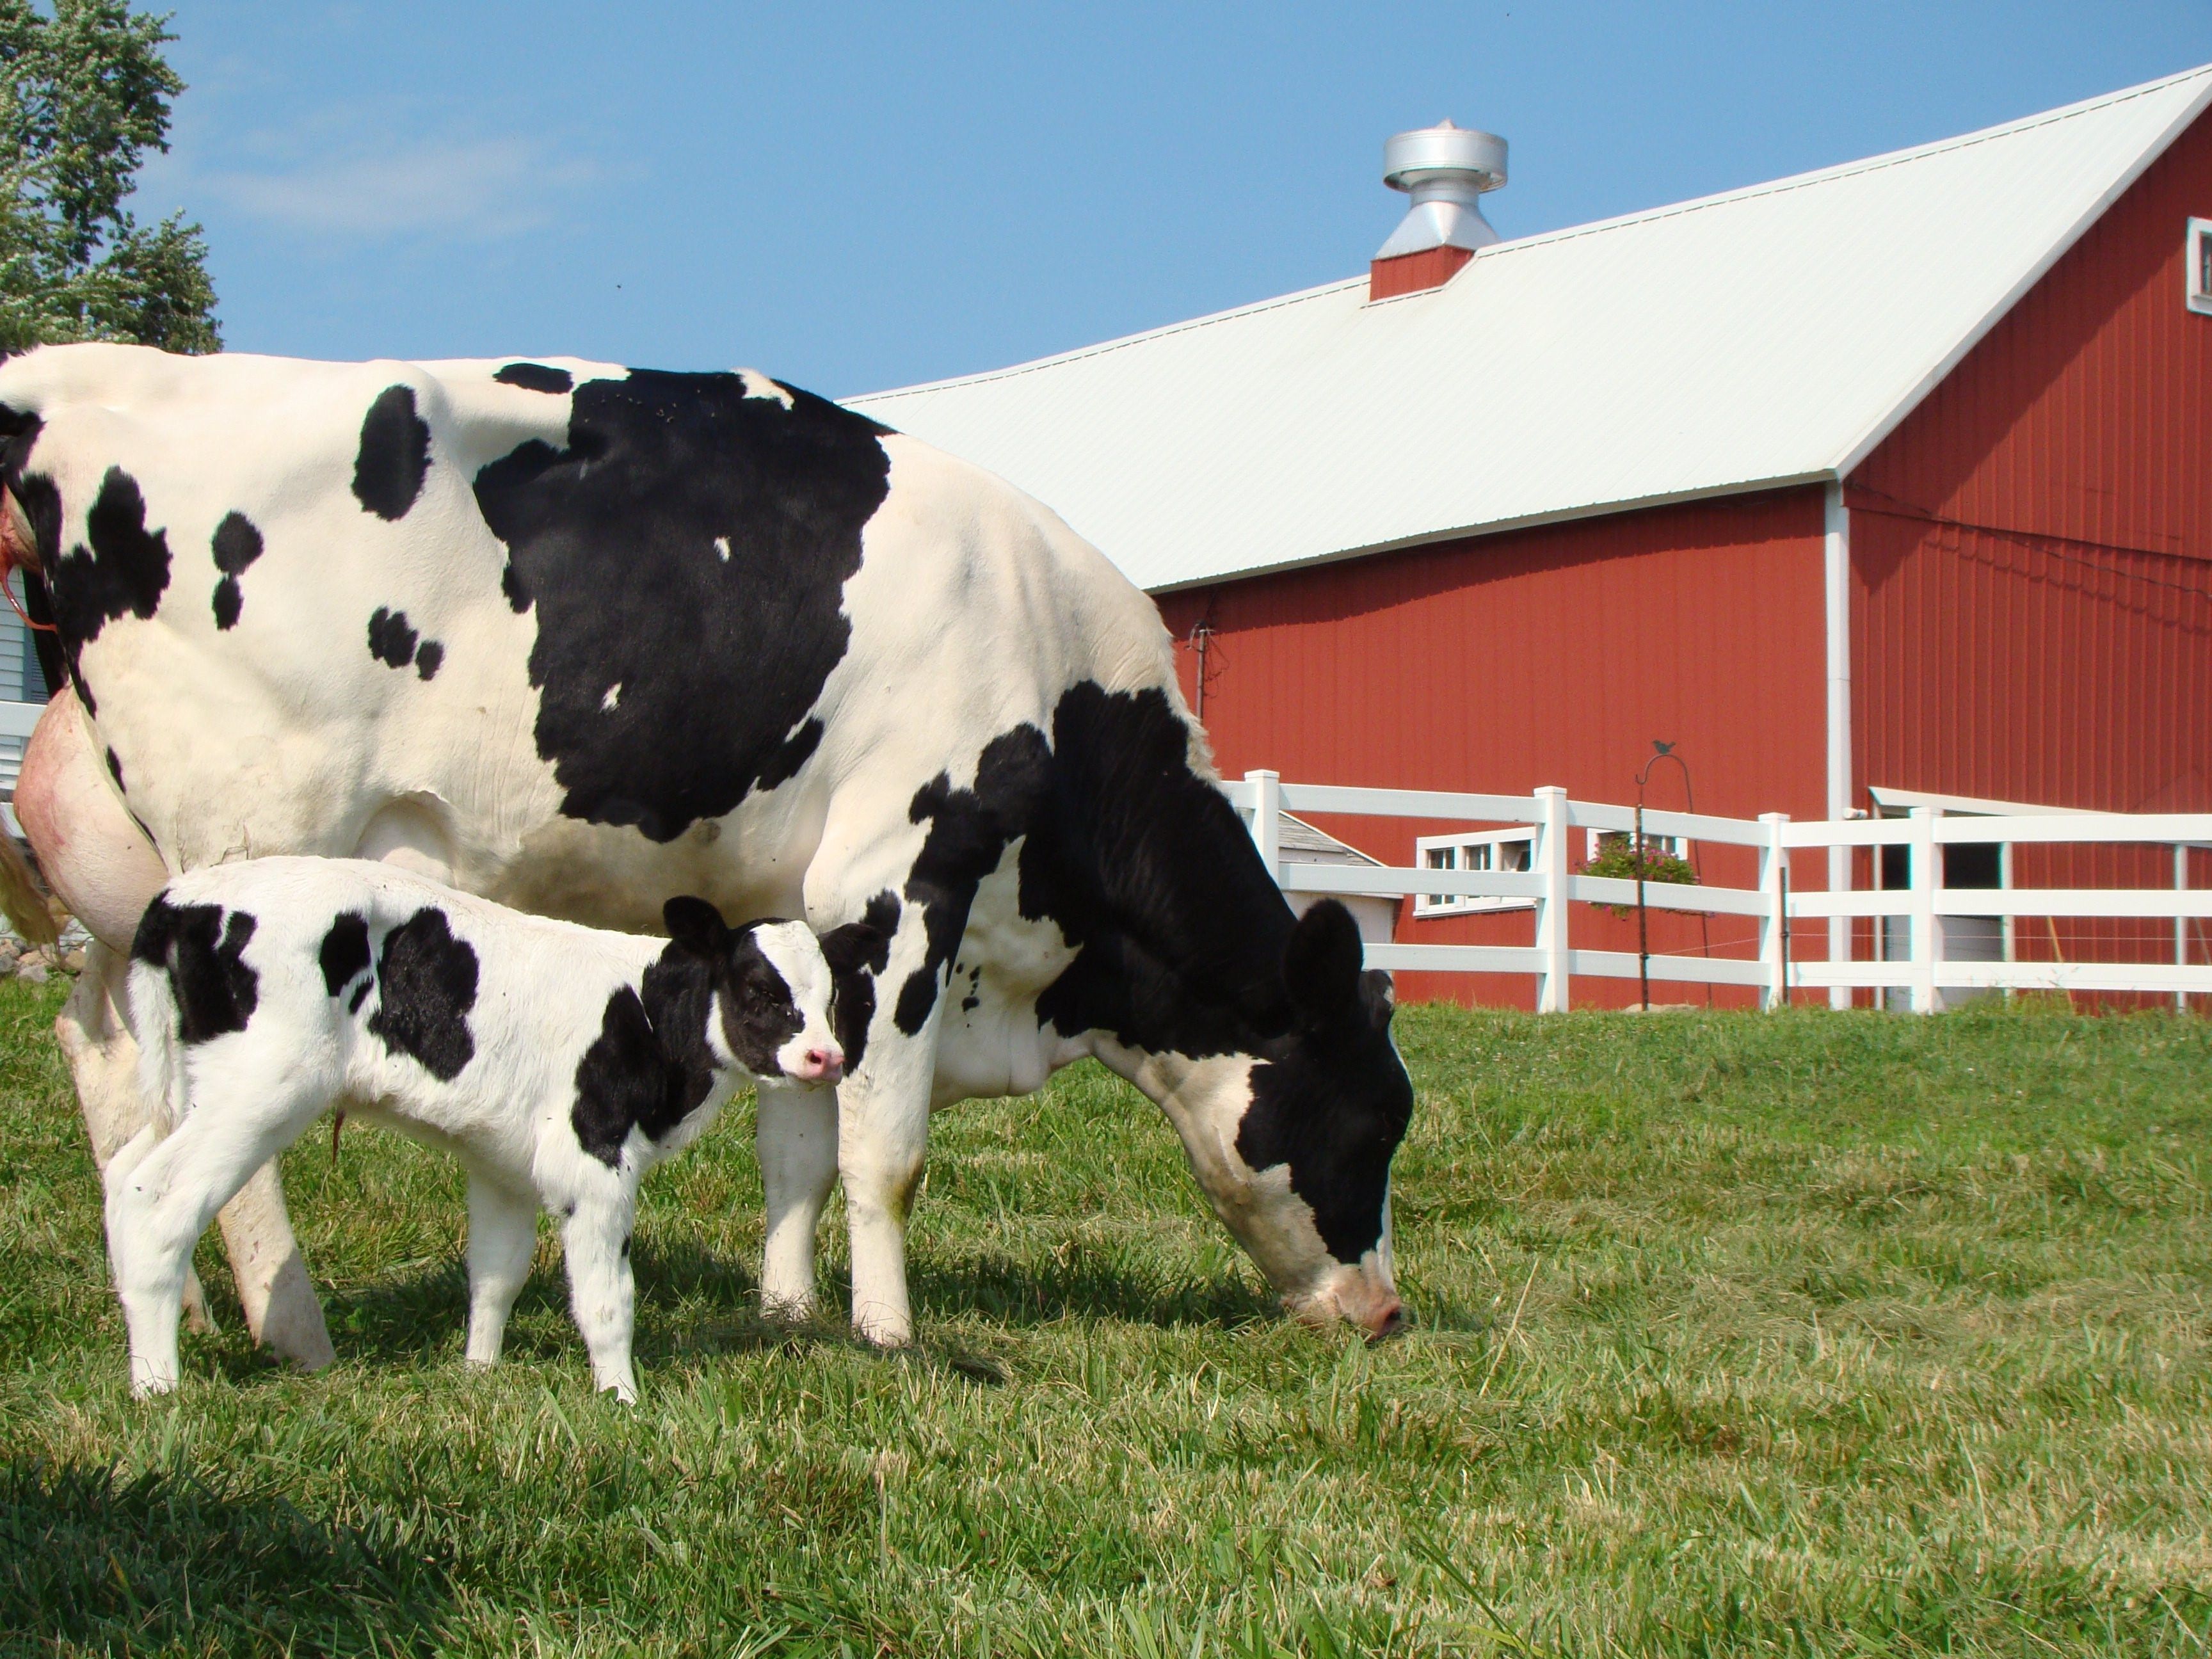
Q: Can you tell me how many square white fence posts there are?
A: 4